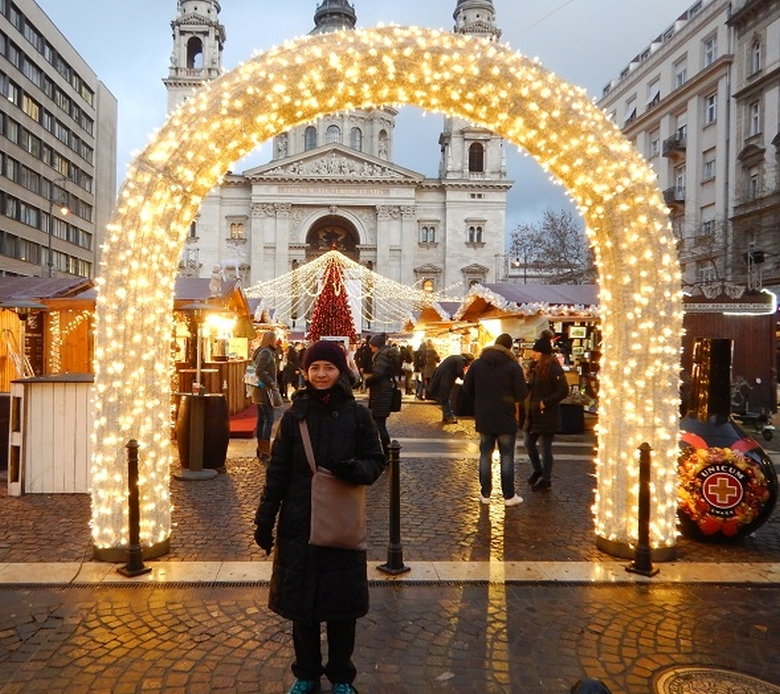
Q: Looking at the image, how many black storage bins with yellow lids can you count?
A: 0